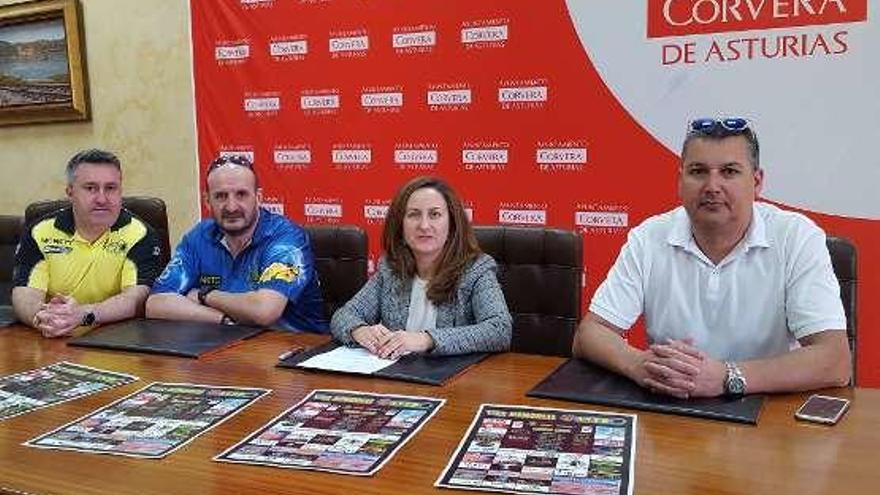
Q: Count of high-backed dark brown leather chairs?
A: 5